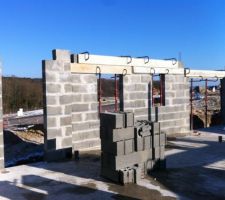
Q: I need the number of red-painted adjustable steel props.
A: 6